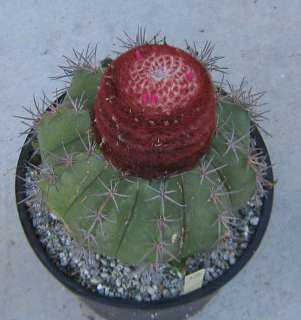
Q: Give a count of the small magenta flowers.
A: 4